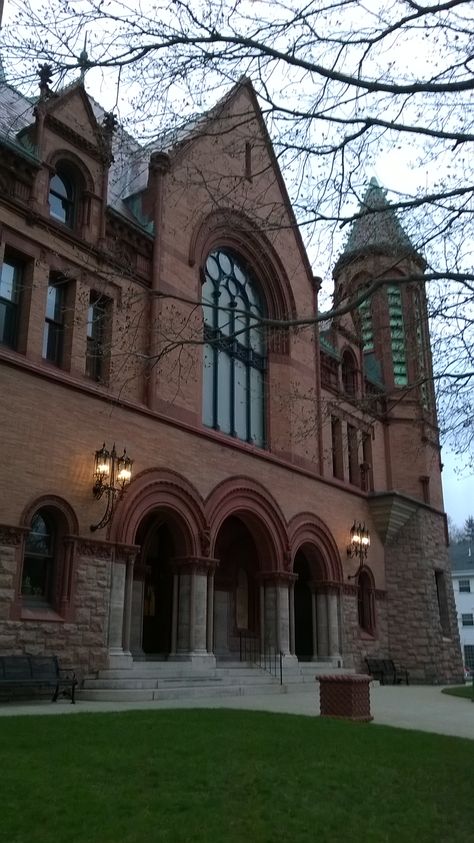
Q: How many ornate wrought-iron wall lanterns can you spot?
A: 2